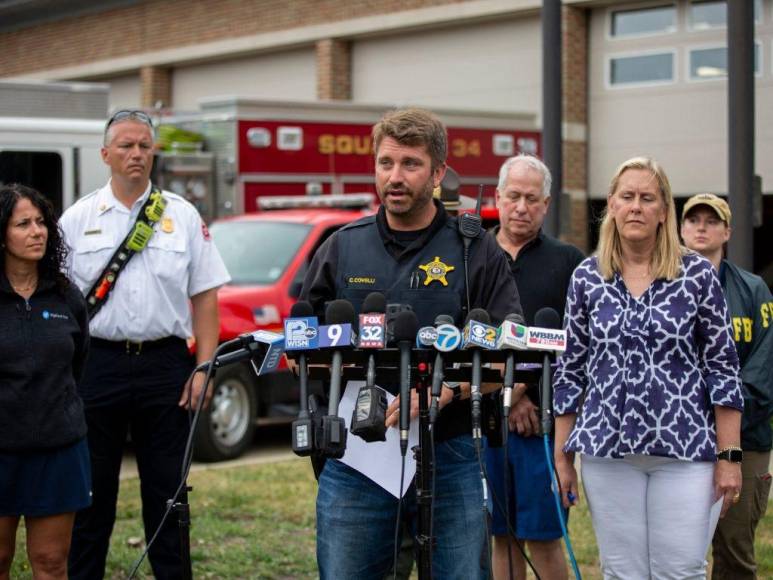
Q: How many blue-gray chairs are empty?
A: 0